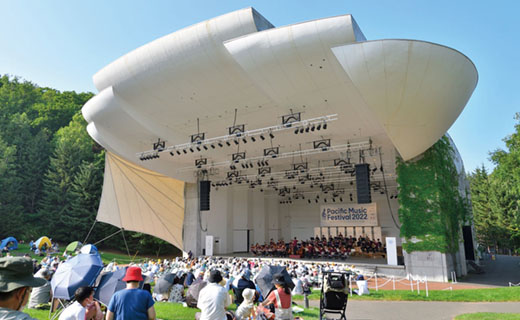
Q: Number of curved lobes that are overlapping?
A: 5